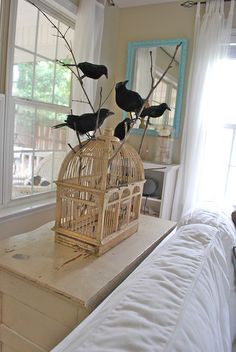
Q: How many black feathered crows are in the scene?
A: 5